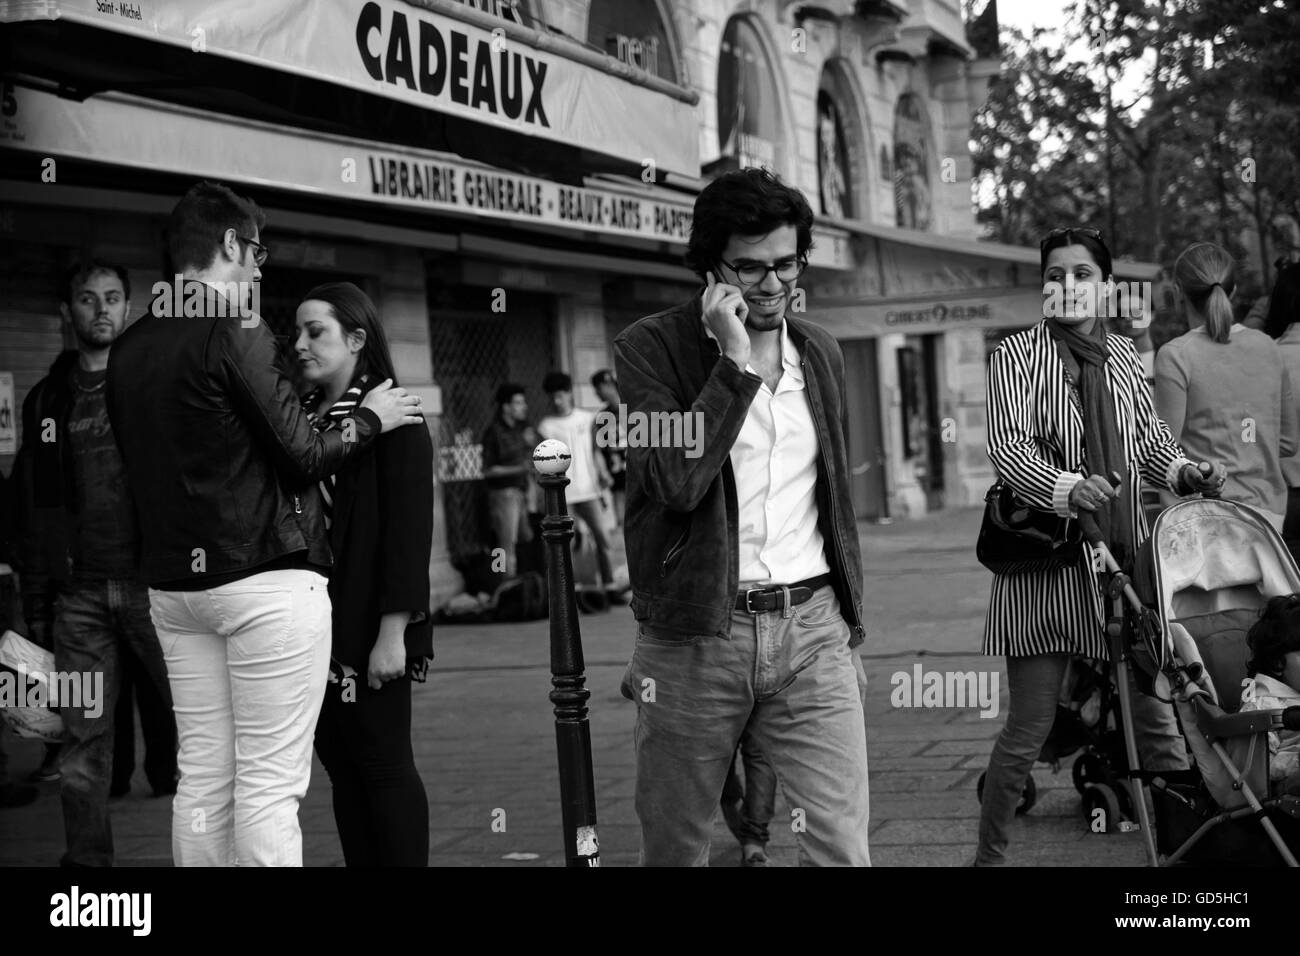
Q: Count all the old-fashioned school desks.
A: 0